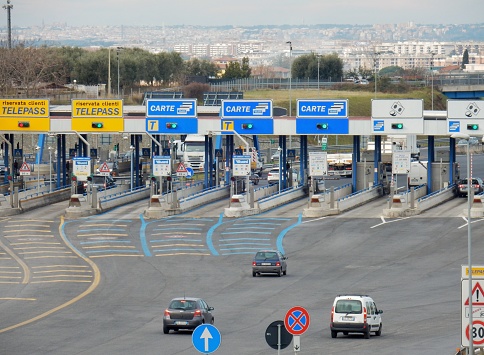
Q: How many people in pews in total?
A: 0